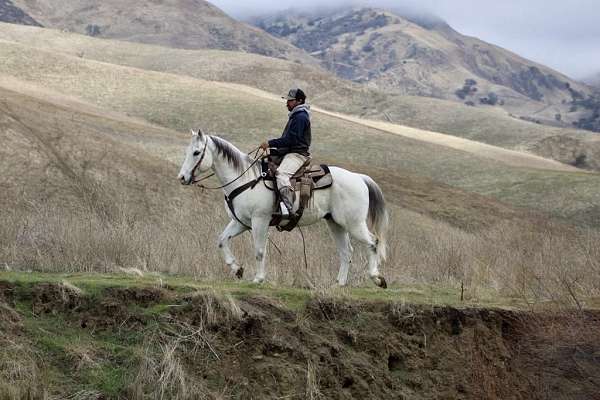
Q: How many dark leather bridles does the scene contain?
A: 1